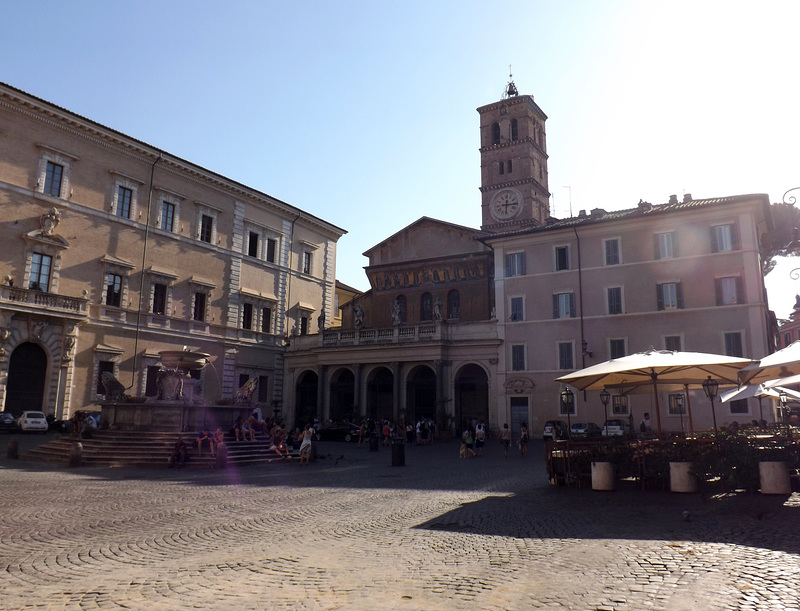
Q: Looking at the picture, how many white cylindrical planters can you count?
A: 3